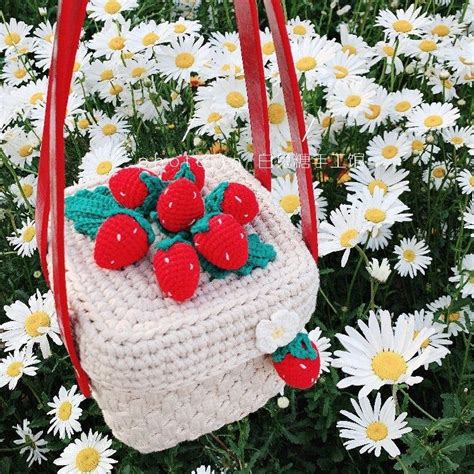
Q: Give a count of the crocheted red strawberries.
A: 8